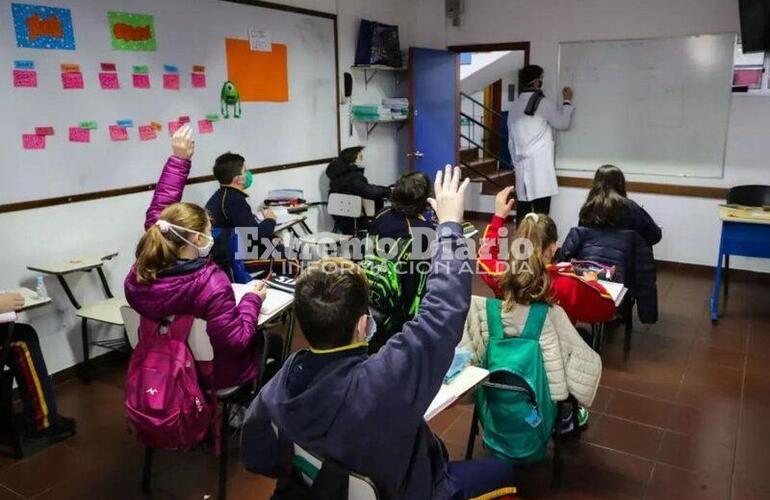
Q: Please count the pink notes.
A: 12